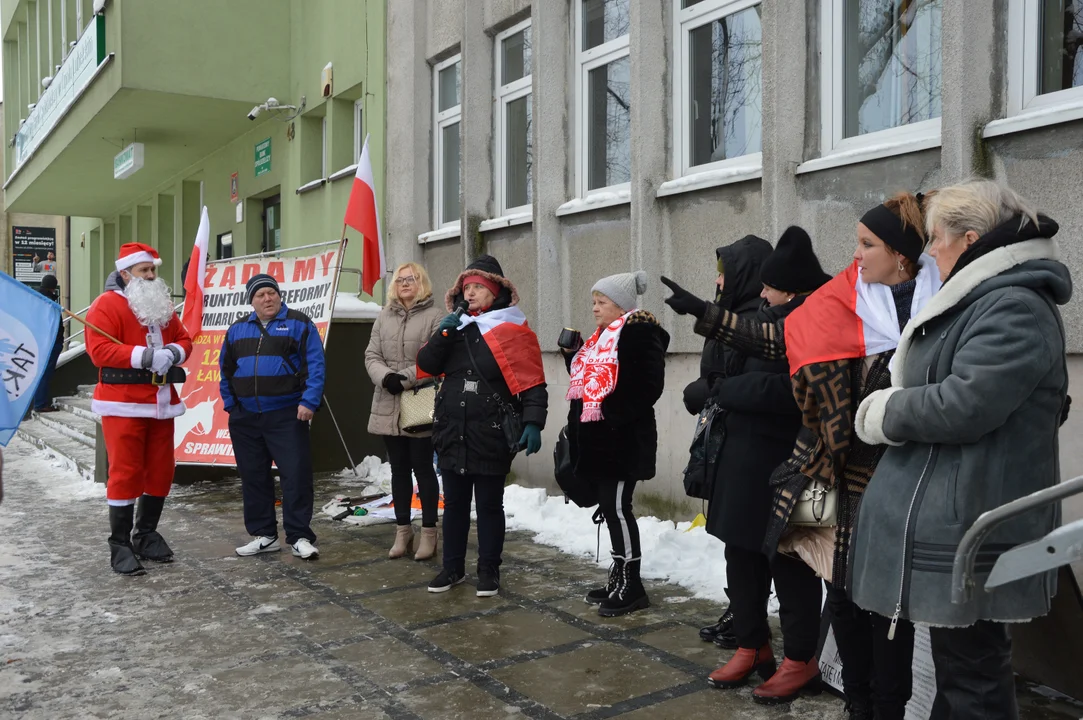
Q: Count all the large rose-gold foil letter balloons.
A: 0